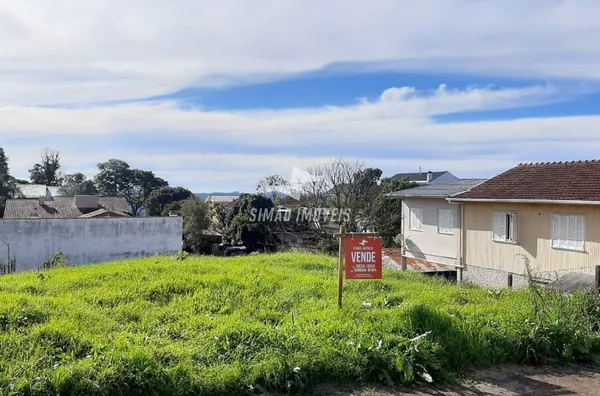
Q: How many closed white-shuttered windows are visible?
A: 3